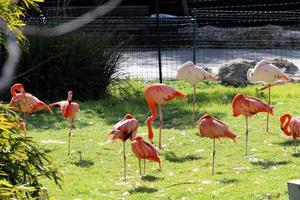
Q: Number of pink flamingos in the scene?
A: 8